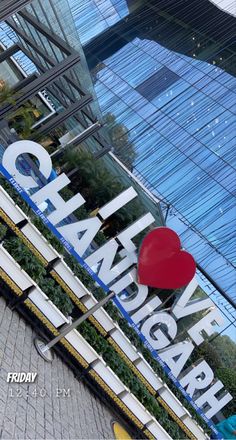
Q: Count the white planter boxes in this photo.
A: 14